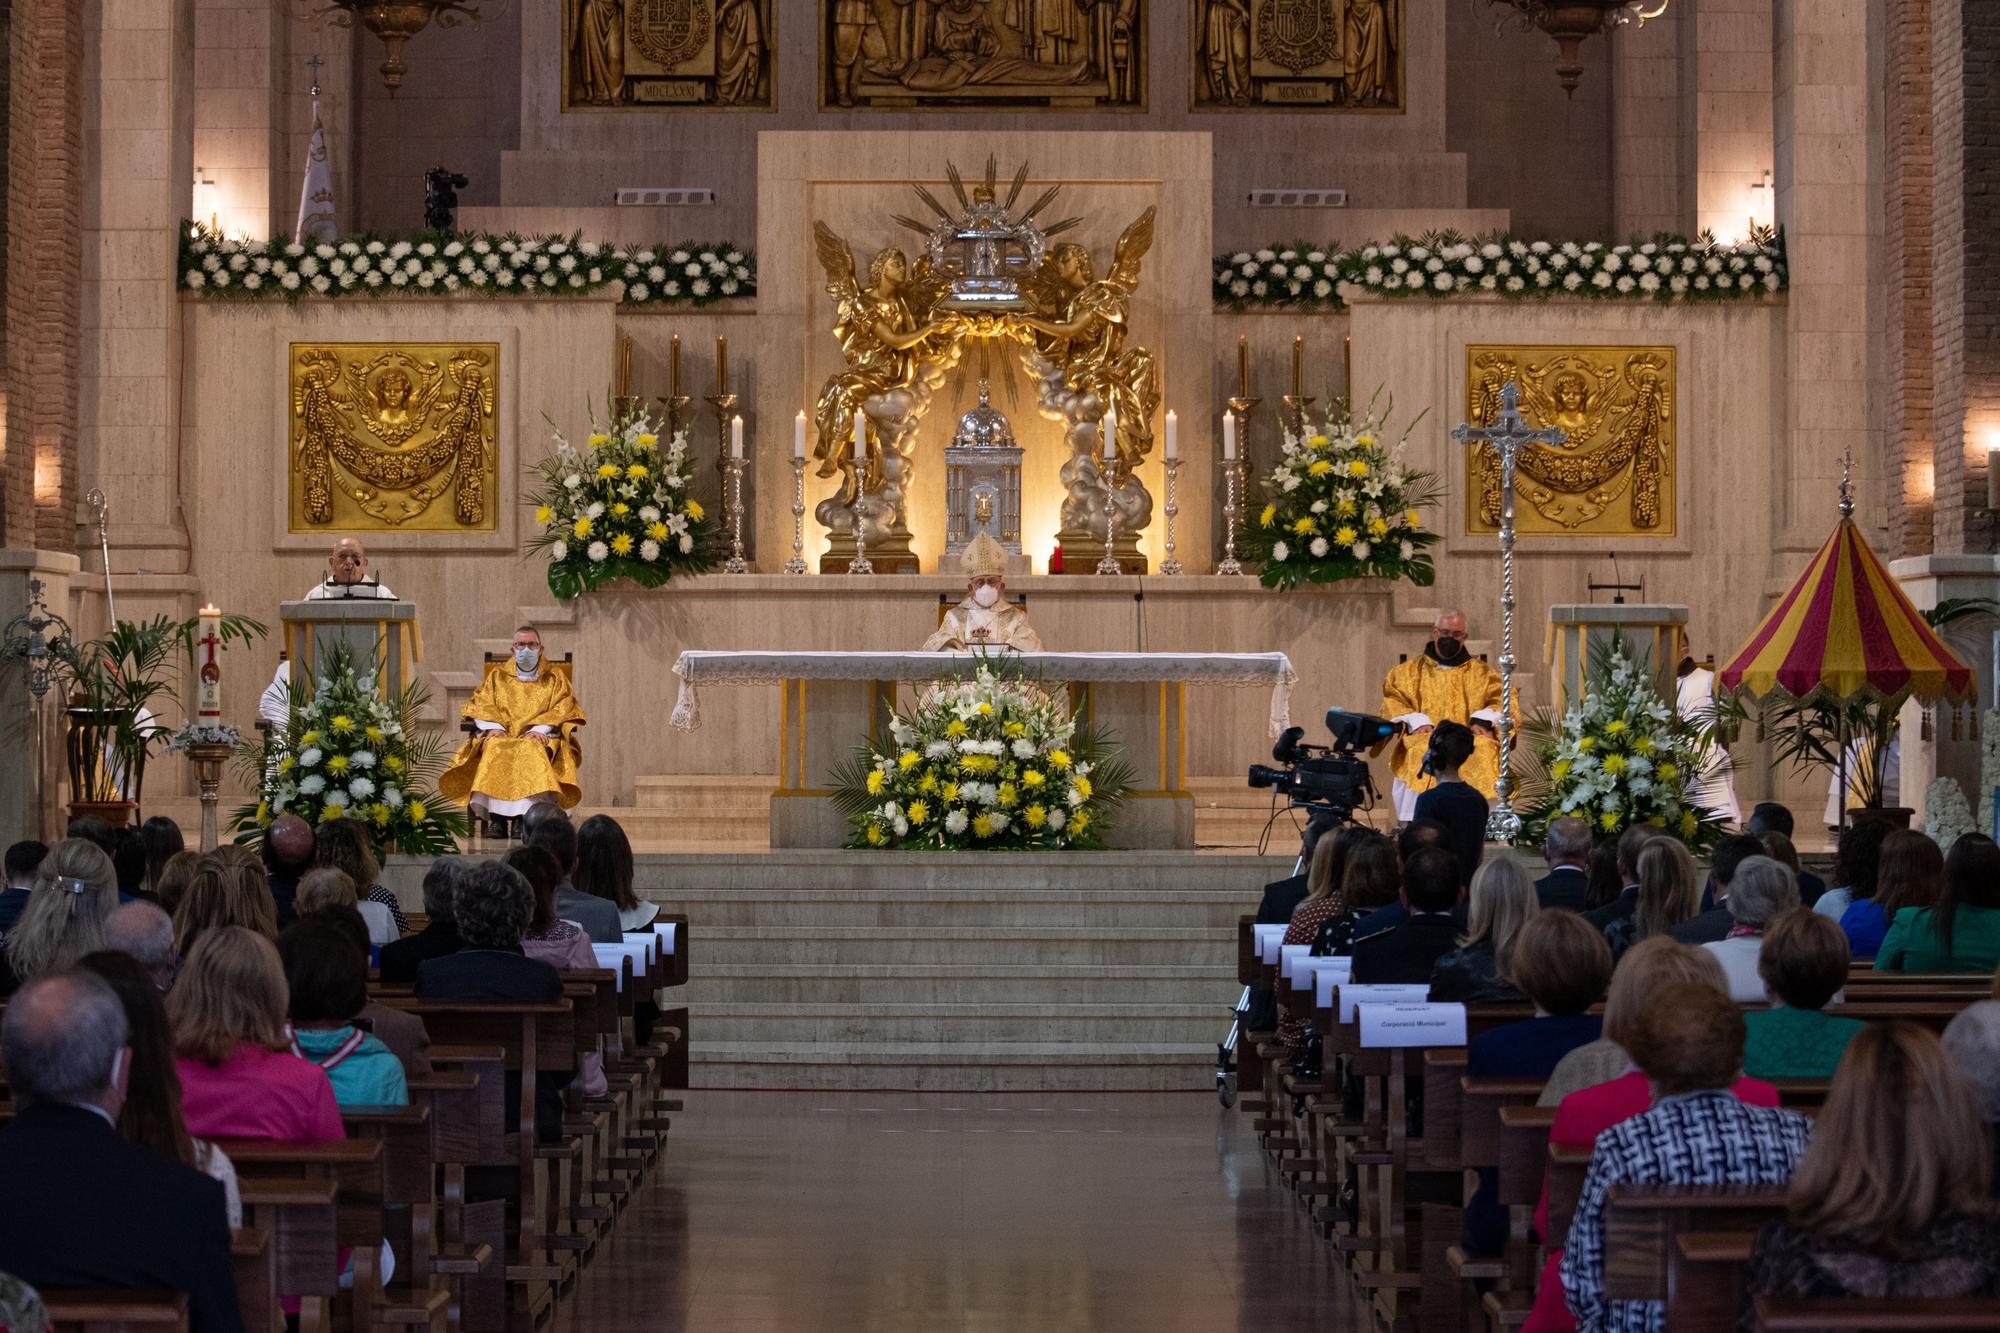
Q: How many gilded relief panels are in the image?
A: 5